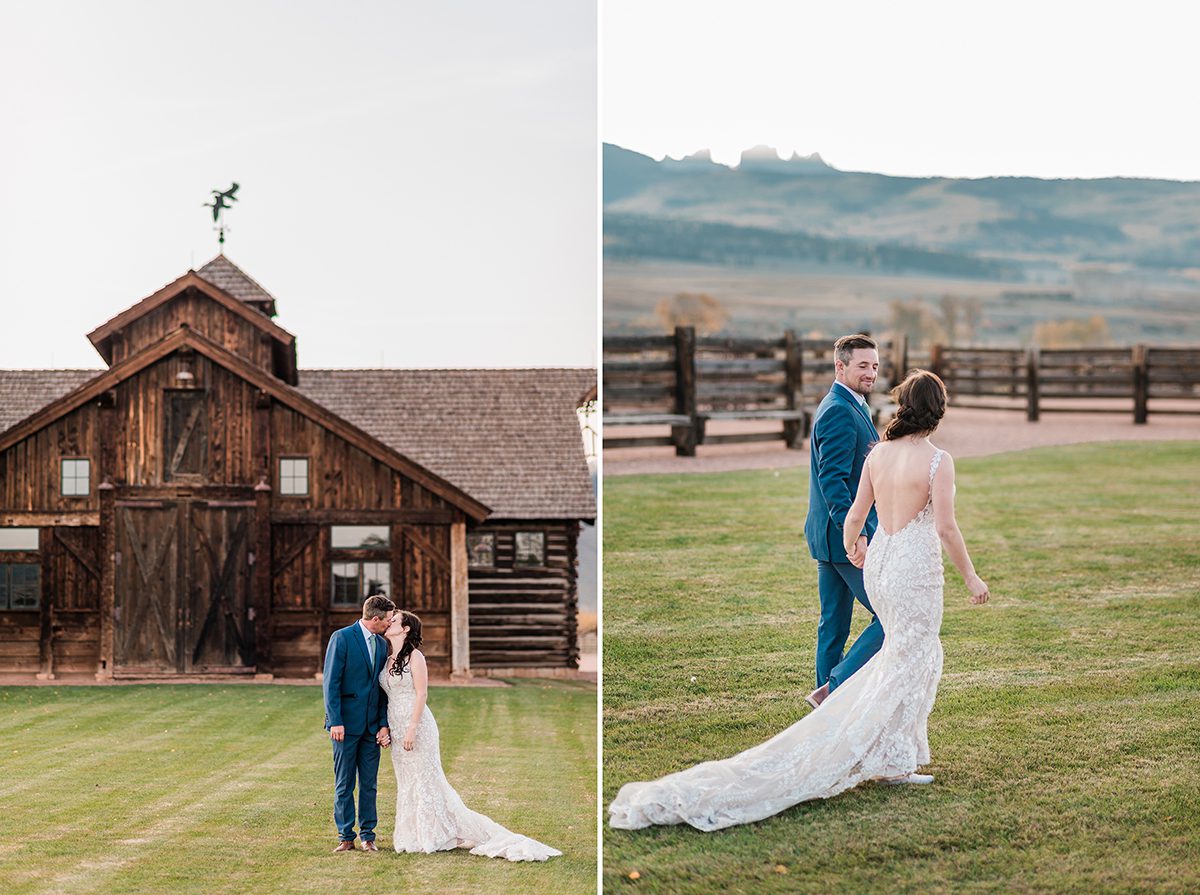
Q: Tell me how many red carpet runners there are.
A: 0